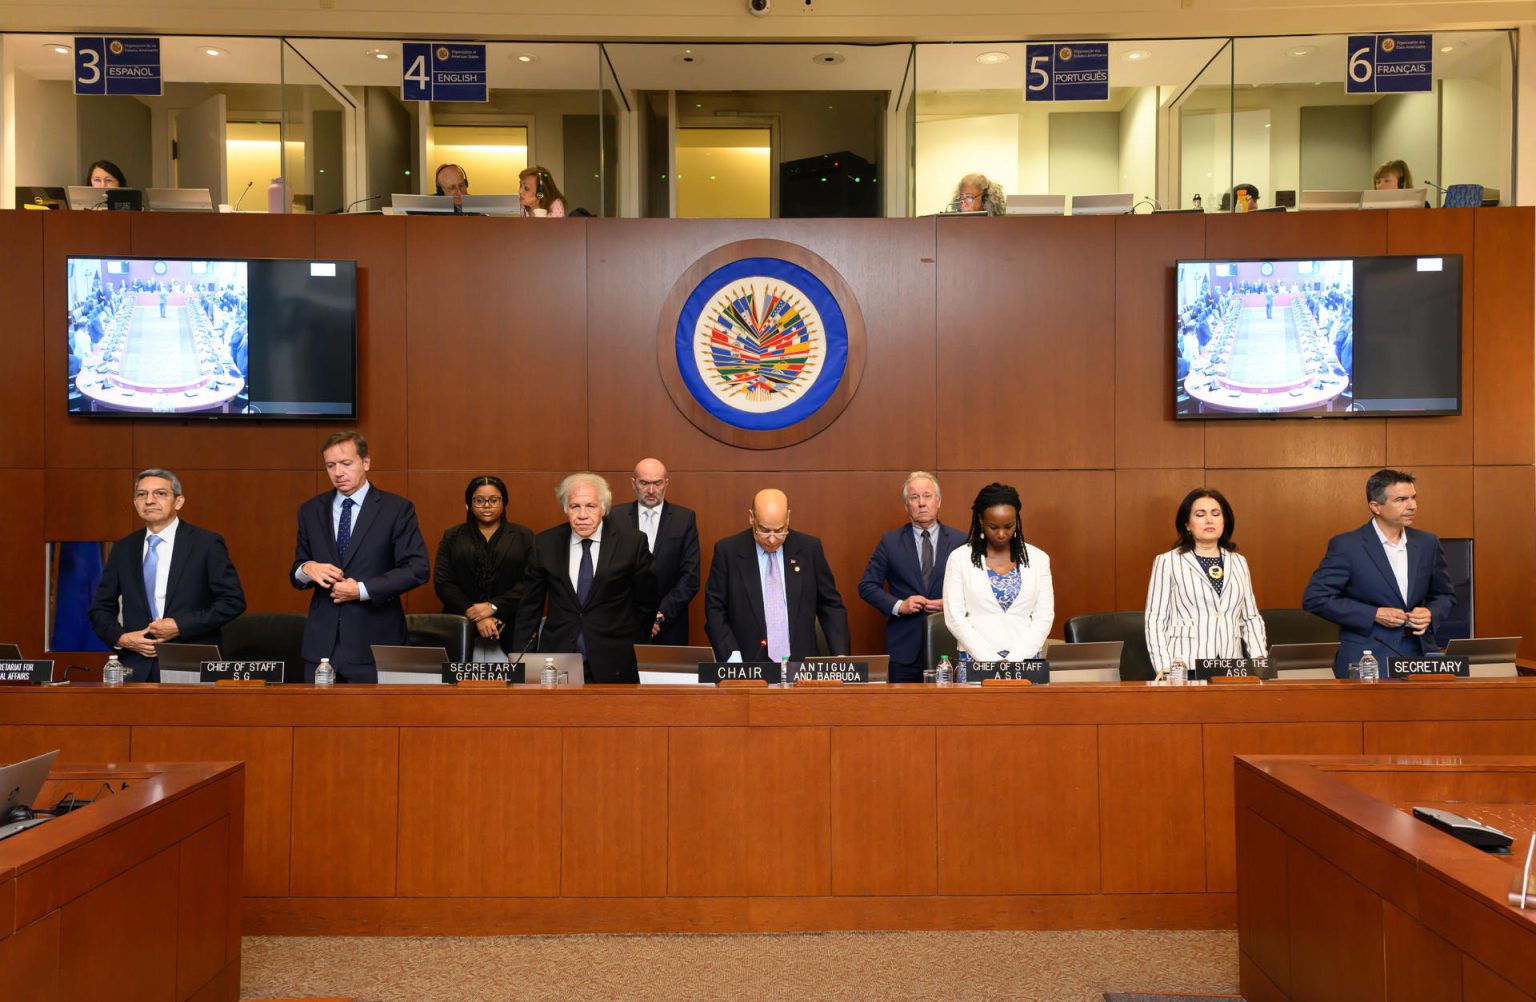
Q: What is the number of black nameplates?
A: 8